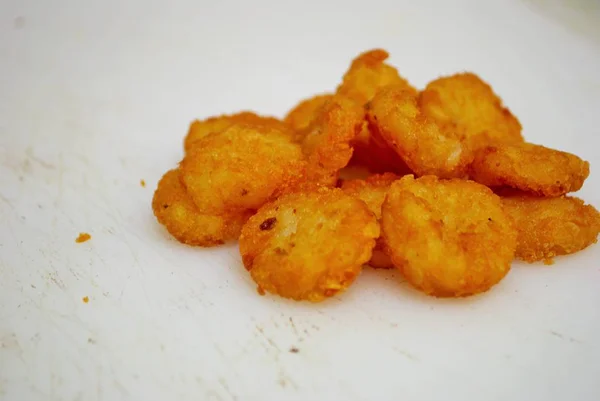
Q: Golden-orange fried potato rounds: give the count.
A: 13